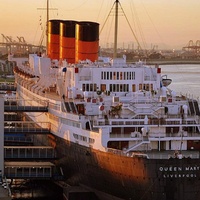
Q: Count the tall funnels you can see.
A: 3